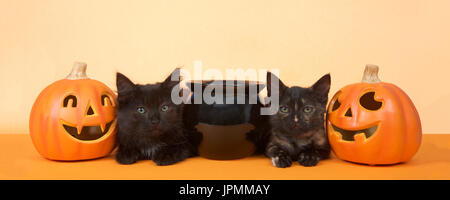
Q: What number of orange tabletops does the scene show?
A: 1